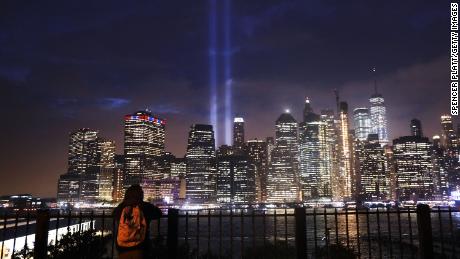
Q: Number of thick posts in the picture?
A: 4